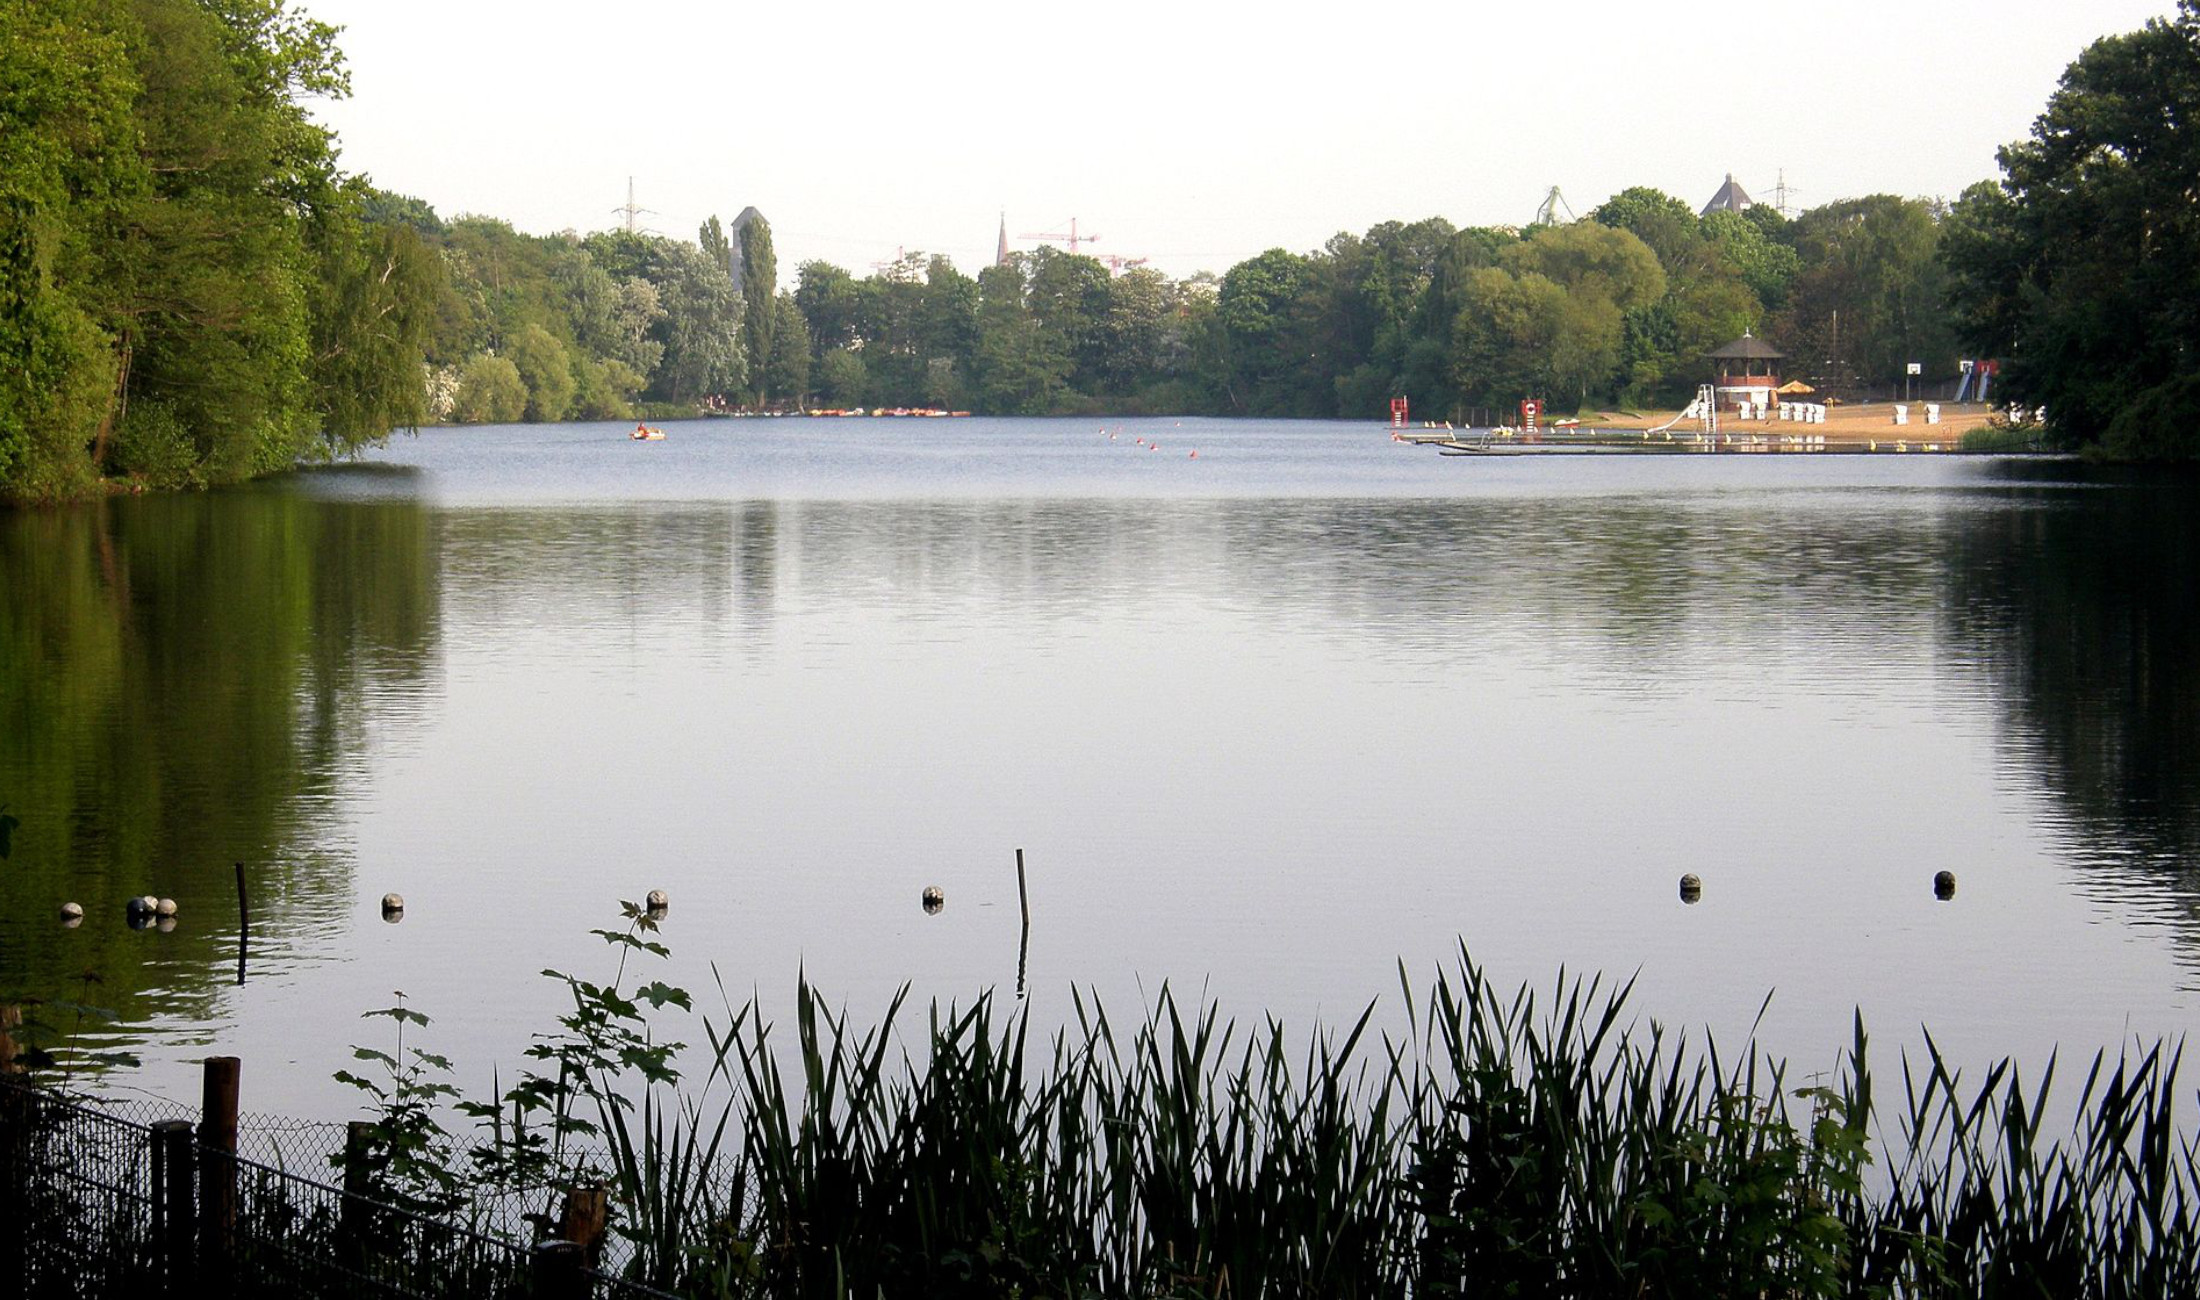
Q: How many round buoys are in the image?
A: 9